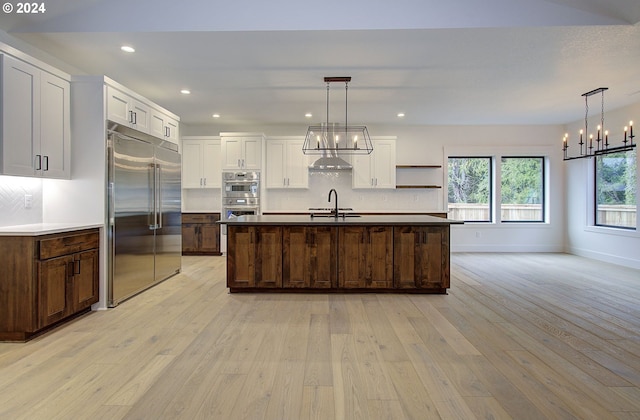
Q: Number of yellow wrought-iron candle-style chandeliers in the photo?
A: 0